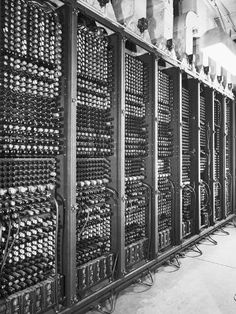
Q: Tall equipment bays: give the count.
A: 8